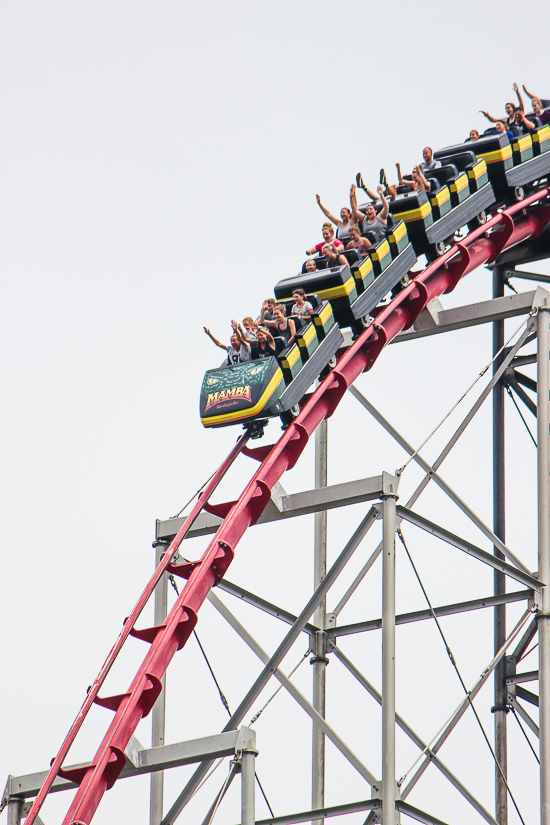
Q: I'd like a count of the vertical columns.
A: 7